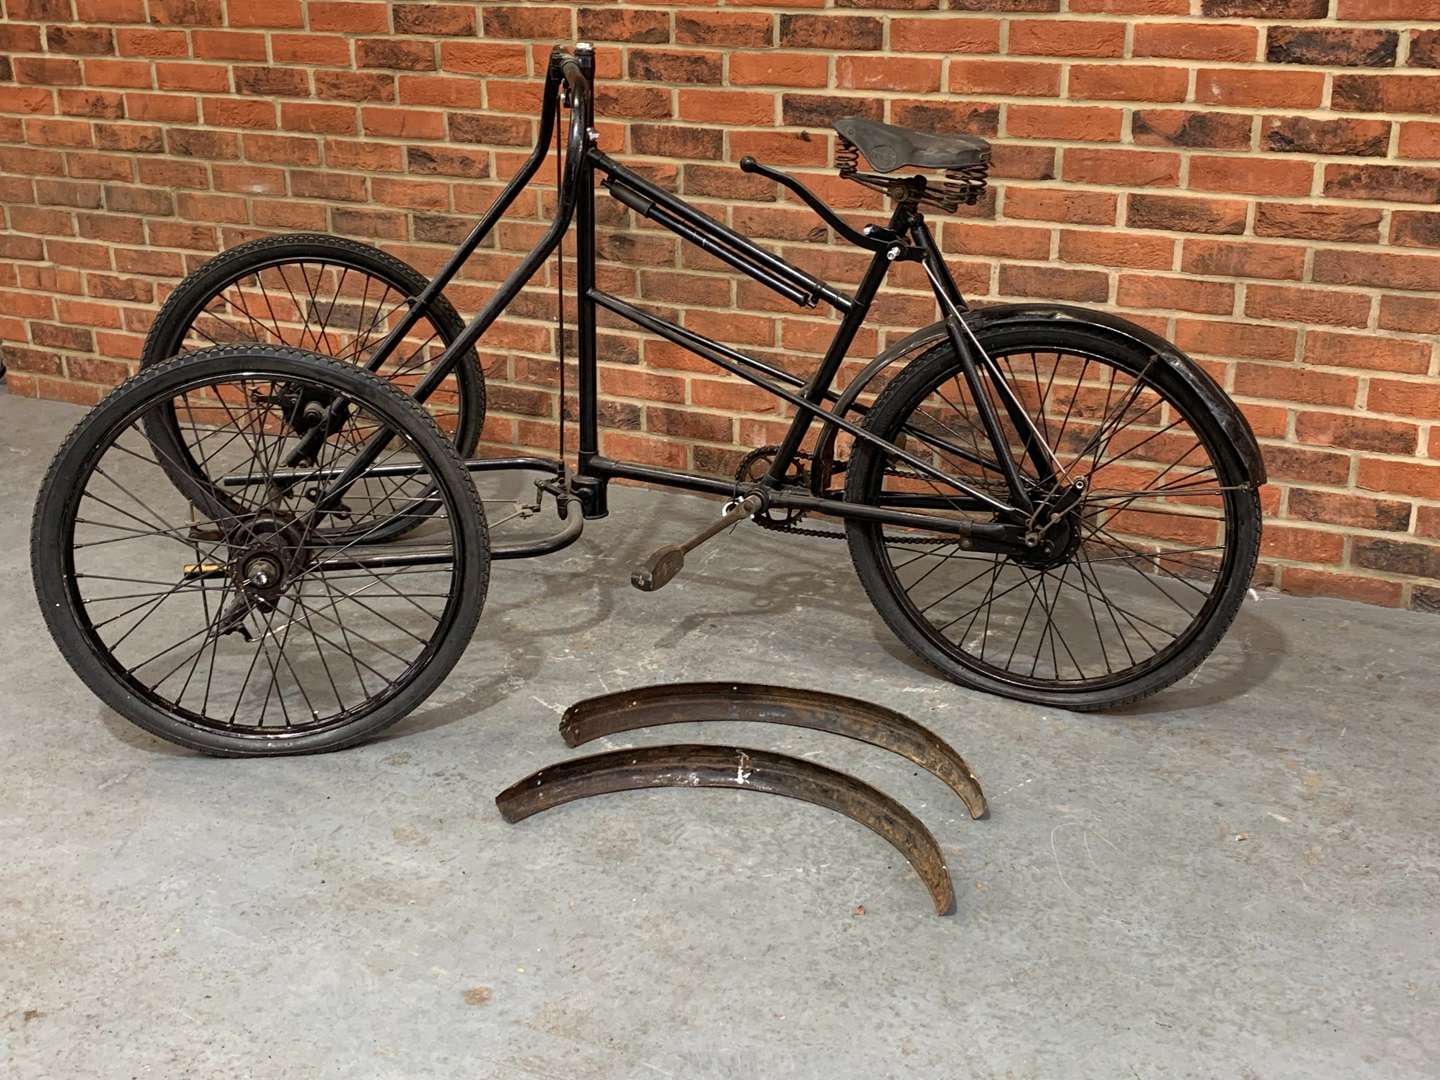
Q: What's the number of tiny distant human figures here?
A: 0